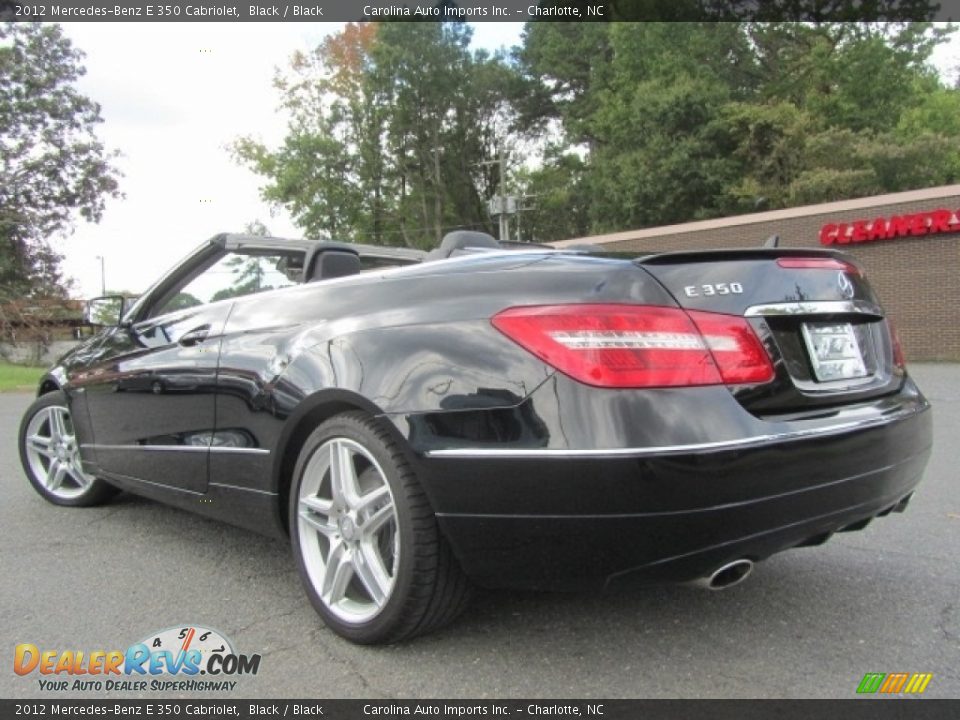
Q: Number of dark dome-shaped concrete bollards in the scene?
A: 0